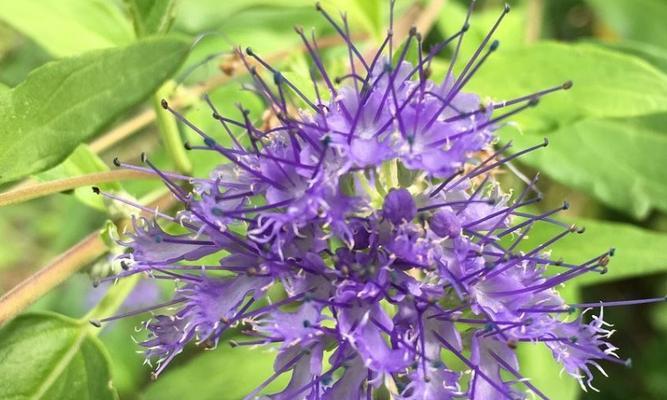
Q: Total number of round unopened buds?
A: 2